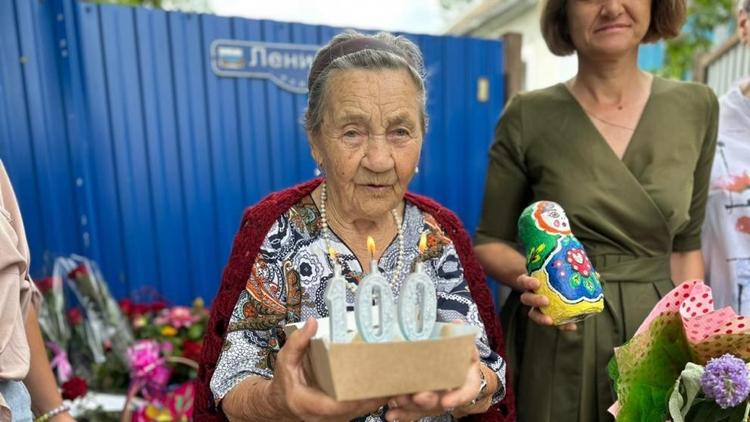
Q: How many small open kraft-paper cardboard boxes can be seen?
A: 1